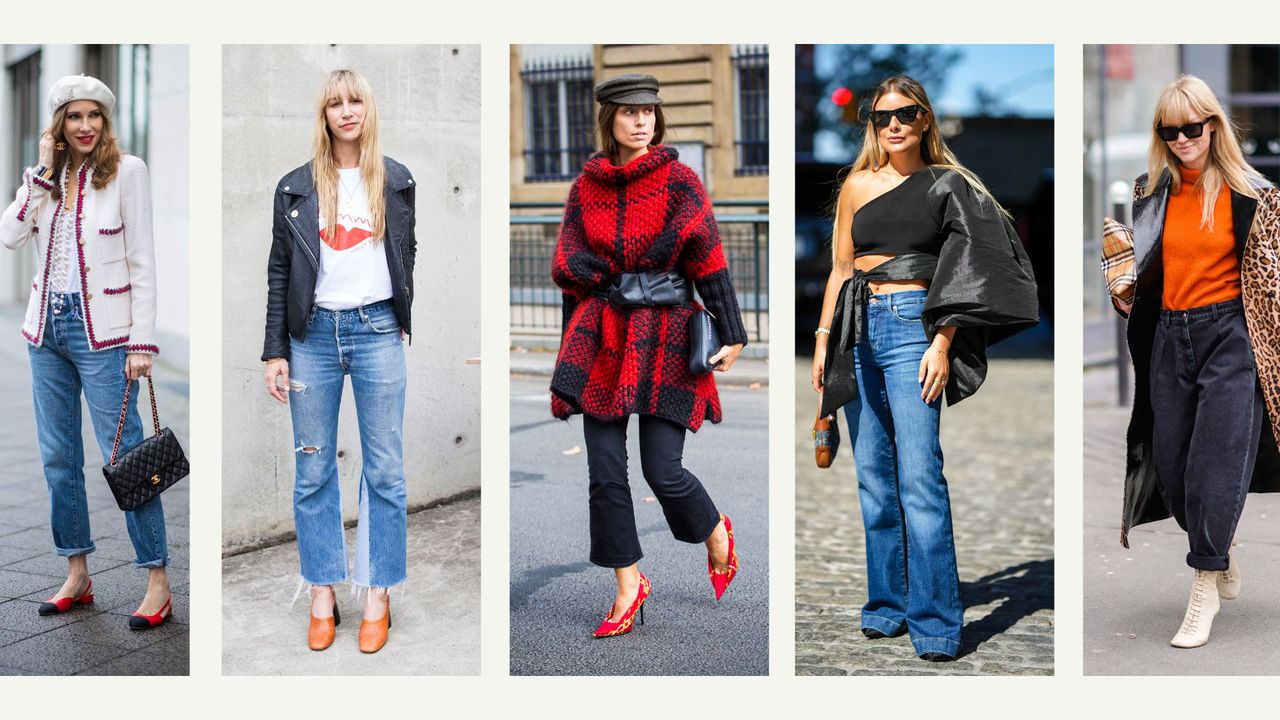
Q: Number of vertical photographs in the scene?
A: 5